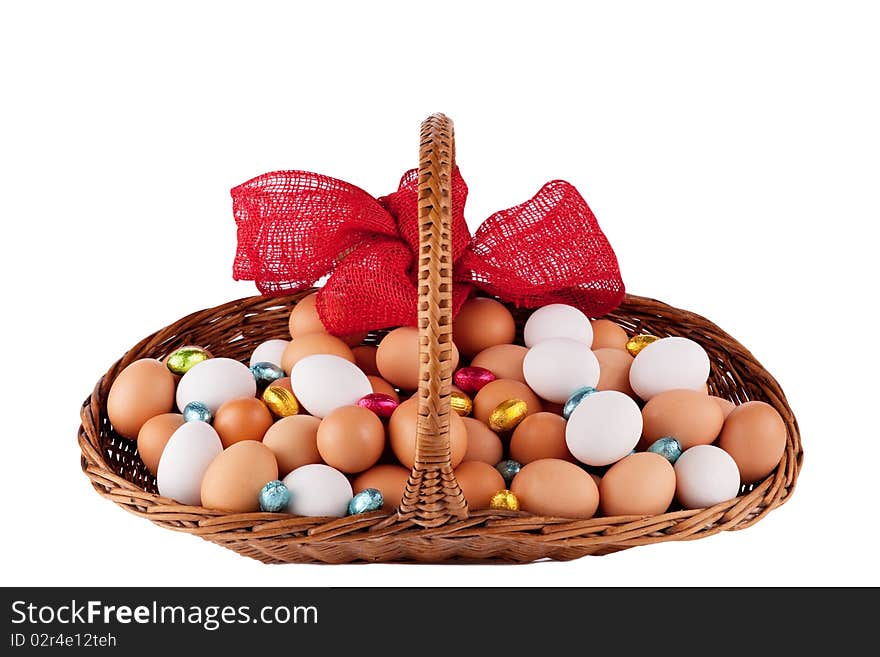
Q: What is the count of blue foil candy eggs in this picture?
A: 7